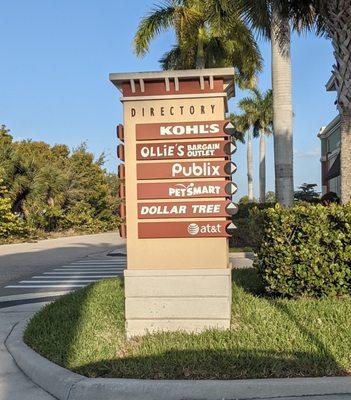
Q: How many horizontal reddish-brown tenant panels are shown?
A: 6